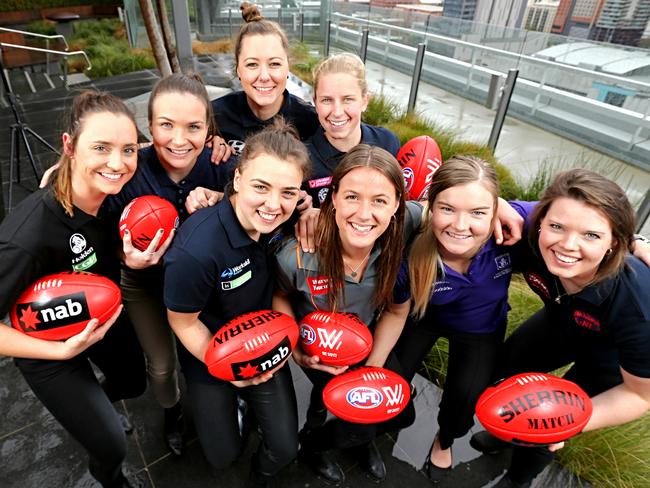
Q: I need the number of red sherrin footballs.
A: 7